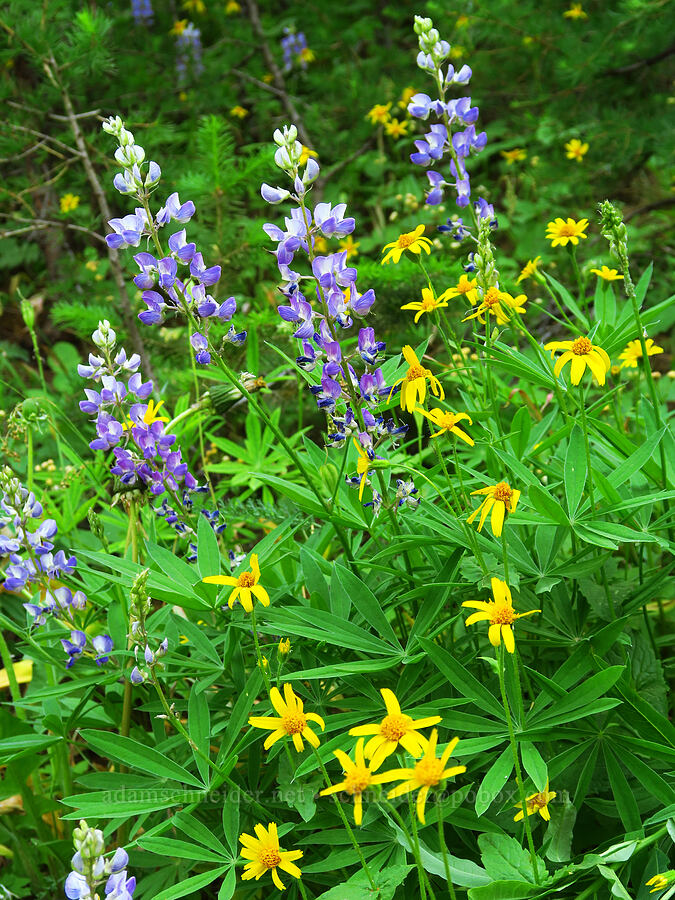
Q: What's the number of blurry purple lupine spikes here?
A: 3